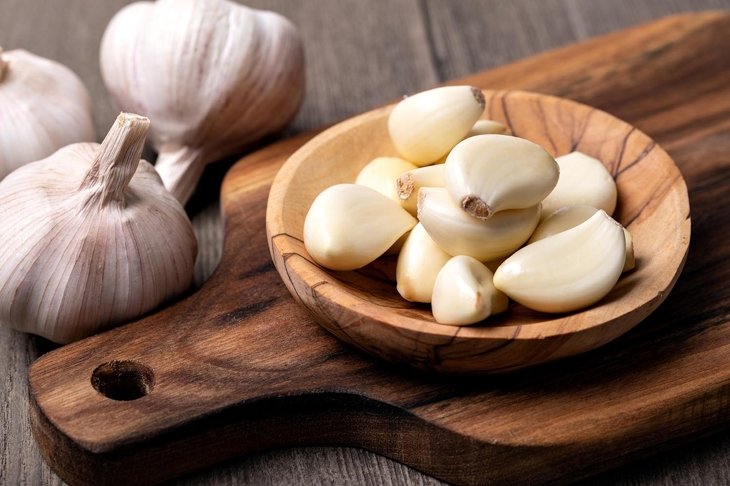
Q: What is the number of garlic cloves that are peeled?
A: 12